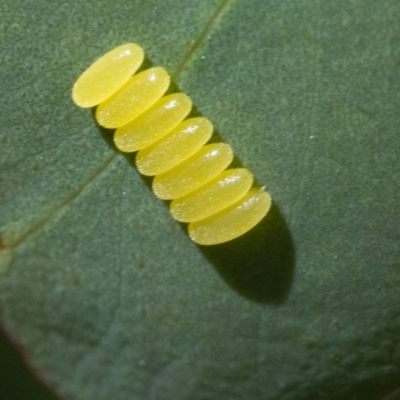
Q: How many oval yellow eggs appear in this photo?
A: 7